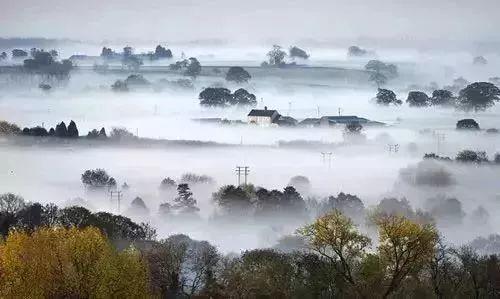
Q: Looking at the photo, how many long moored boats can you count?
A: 0